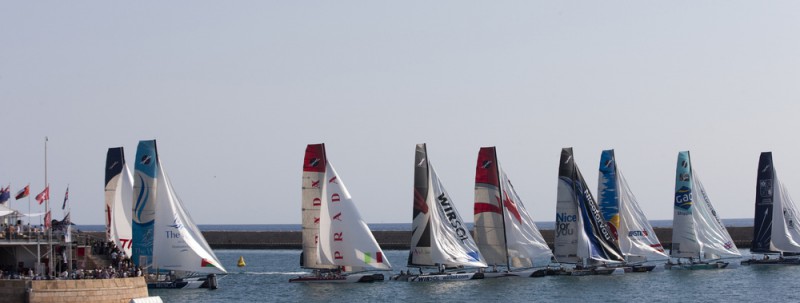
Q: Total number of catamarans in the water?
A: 9